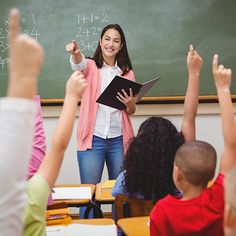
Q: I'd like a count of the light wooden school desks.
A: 4